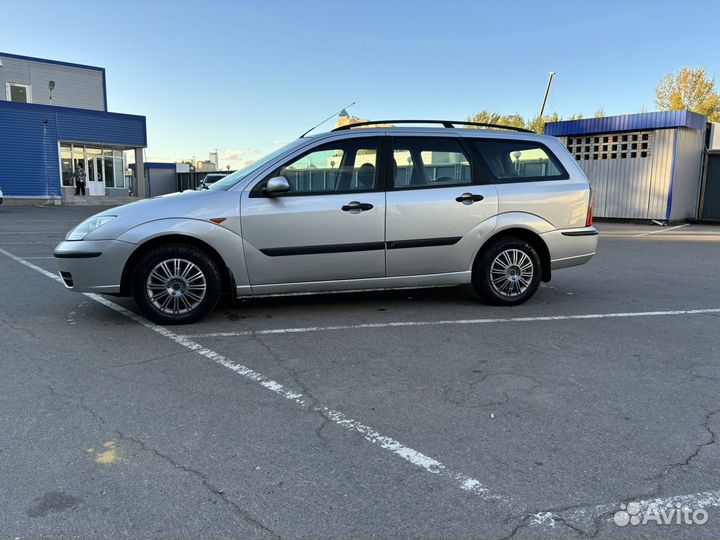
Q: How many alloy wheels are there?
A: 2